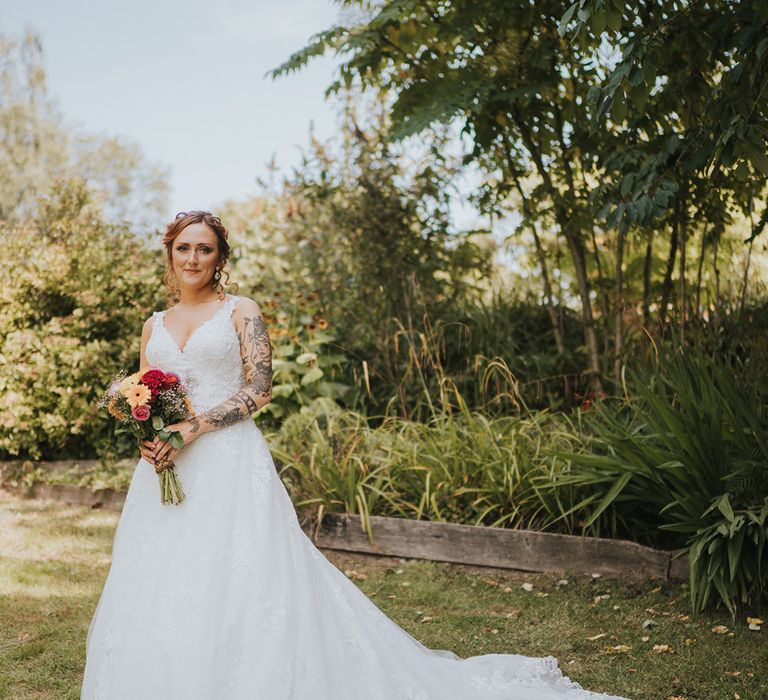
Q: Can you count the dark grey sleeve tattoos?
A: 1